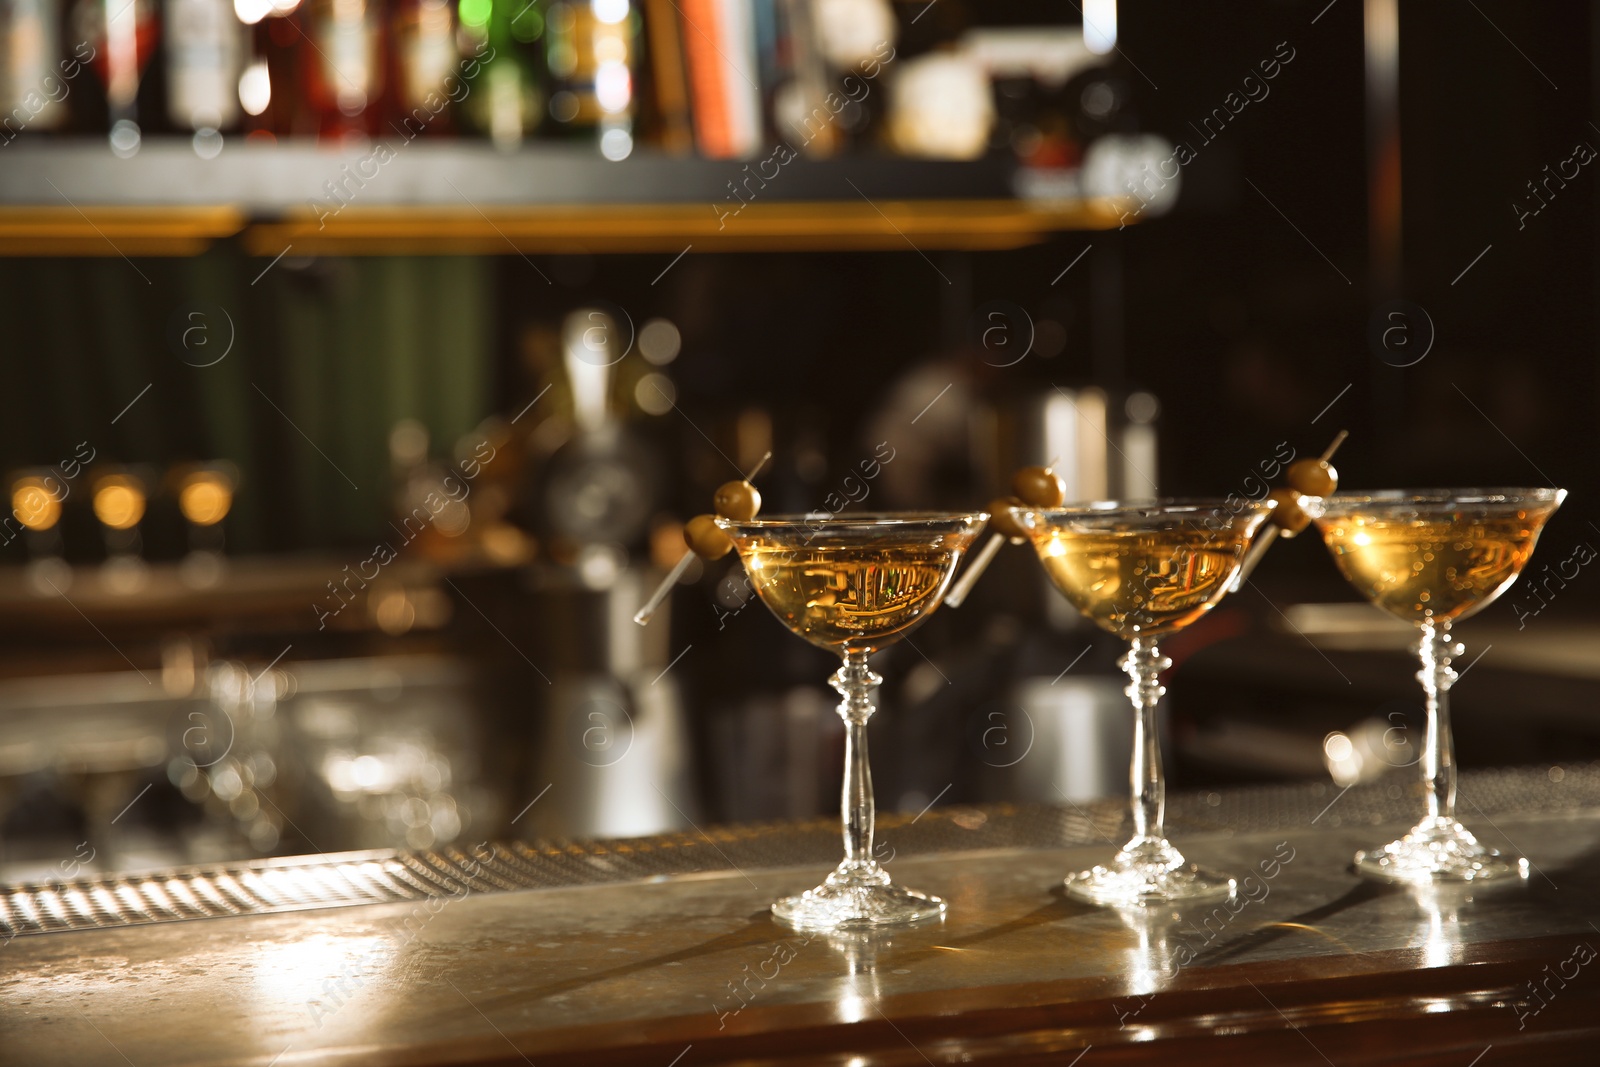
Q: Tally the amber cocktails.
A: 3